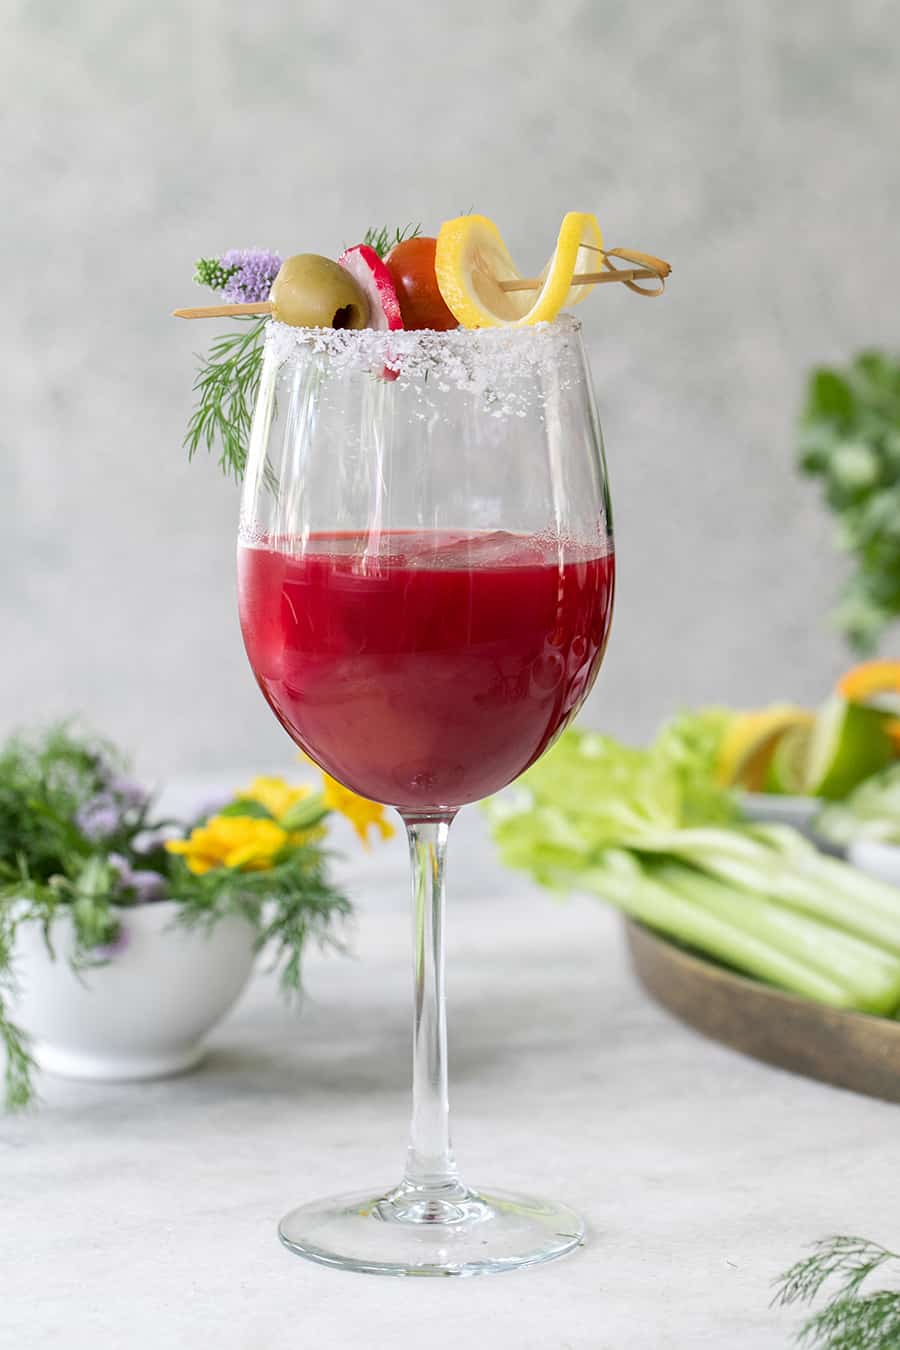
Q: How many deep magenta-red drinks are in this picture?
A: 1